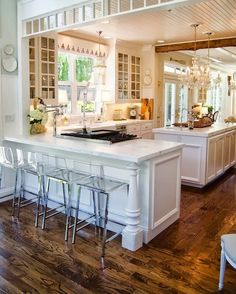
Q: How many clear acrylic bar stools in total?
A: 4